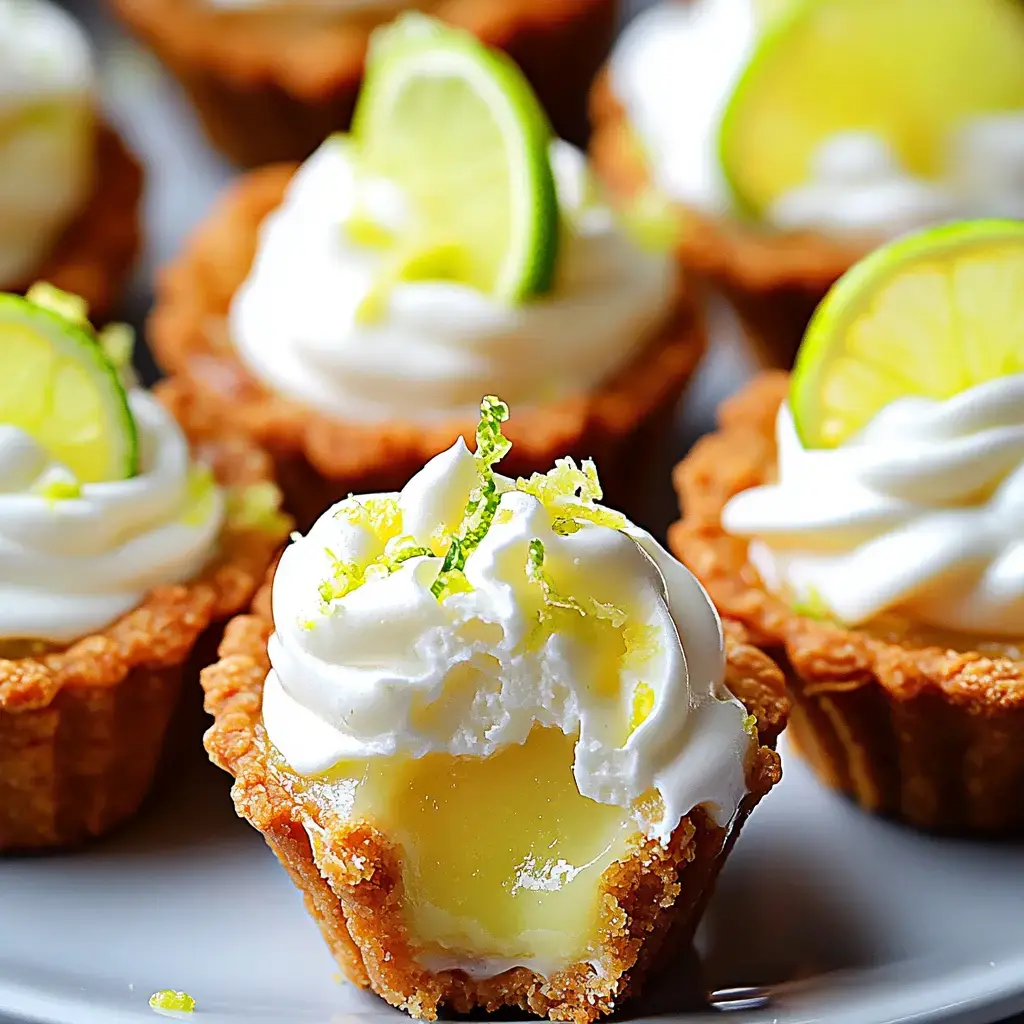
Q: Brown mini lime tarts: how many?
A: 7